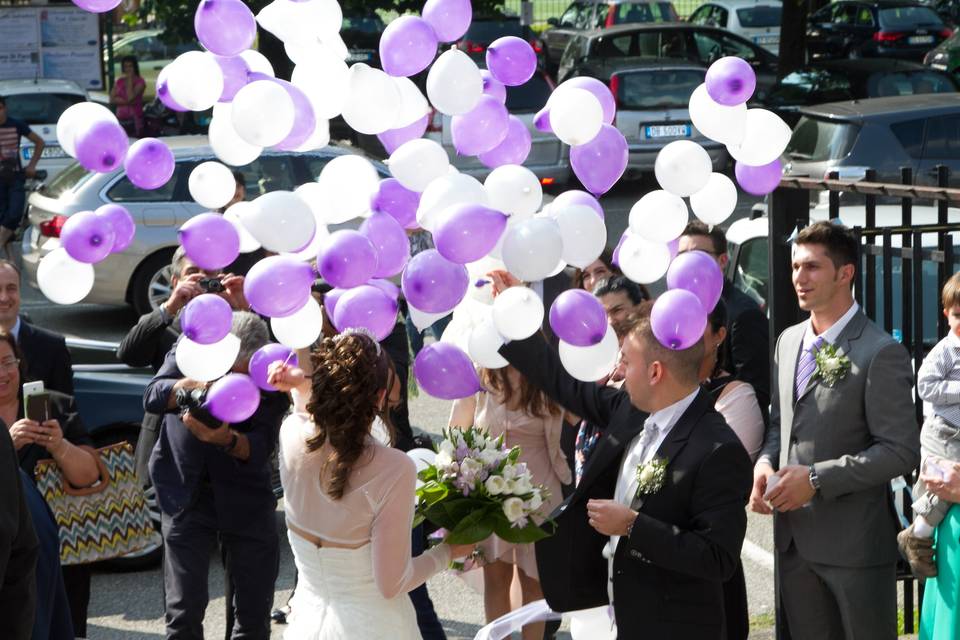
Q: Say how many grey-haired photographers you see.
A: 2